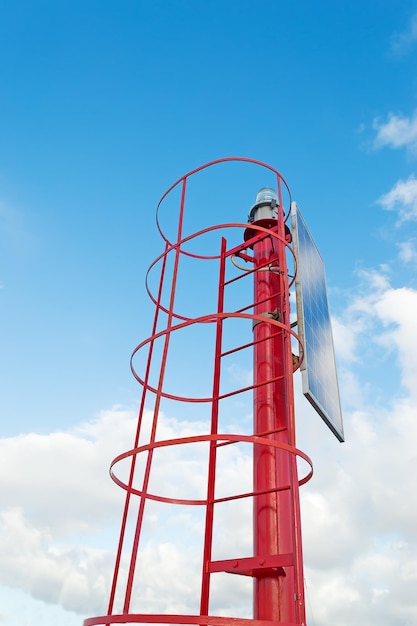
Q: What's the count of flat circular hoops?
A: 5